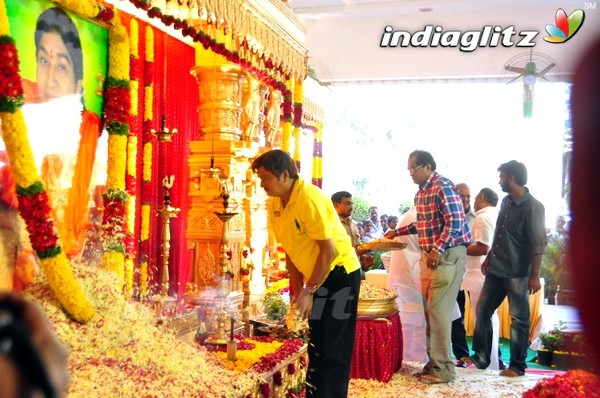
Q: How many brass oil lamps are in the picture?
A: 4